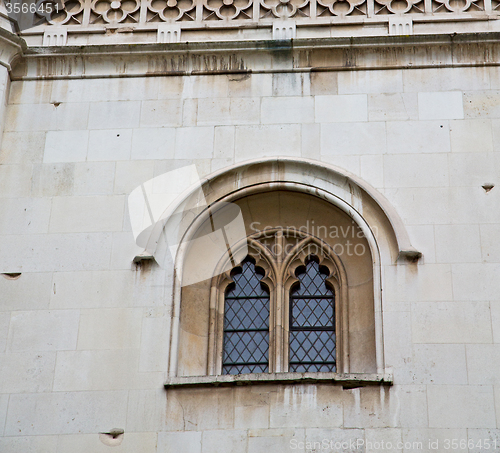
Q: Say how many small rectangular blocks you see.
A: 4